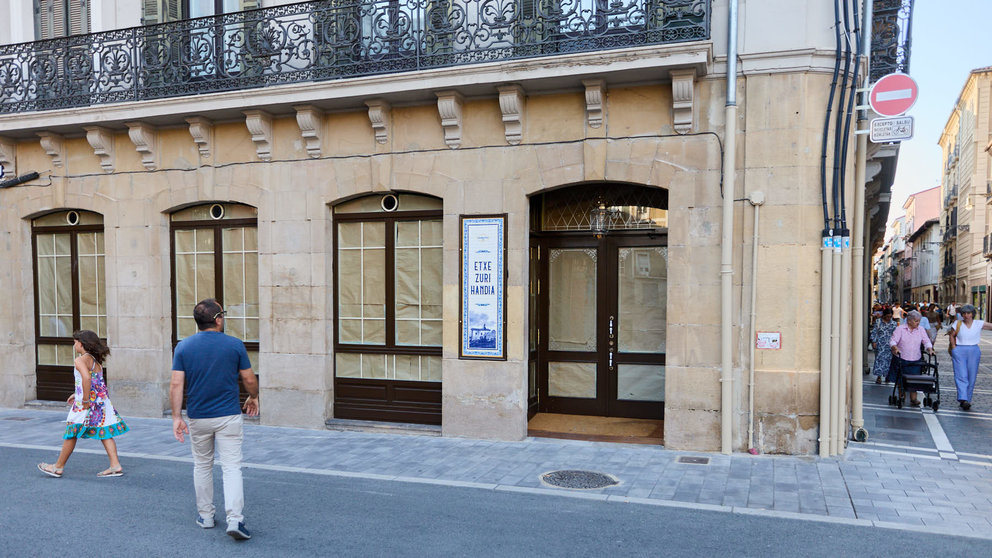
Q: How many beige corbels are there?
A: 12